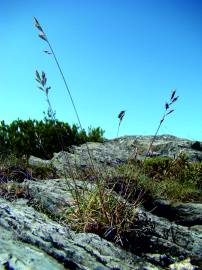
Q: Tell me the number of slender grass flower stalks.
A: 4